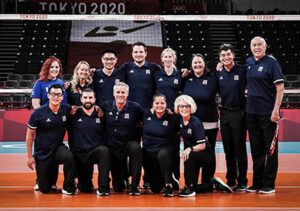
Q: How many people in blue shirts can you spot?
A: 13